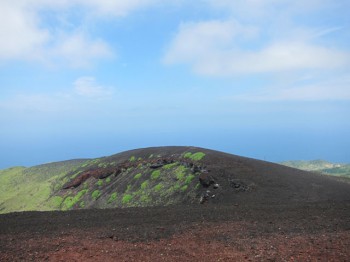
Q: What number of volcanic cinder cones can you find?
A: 1